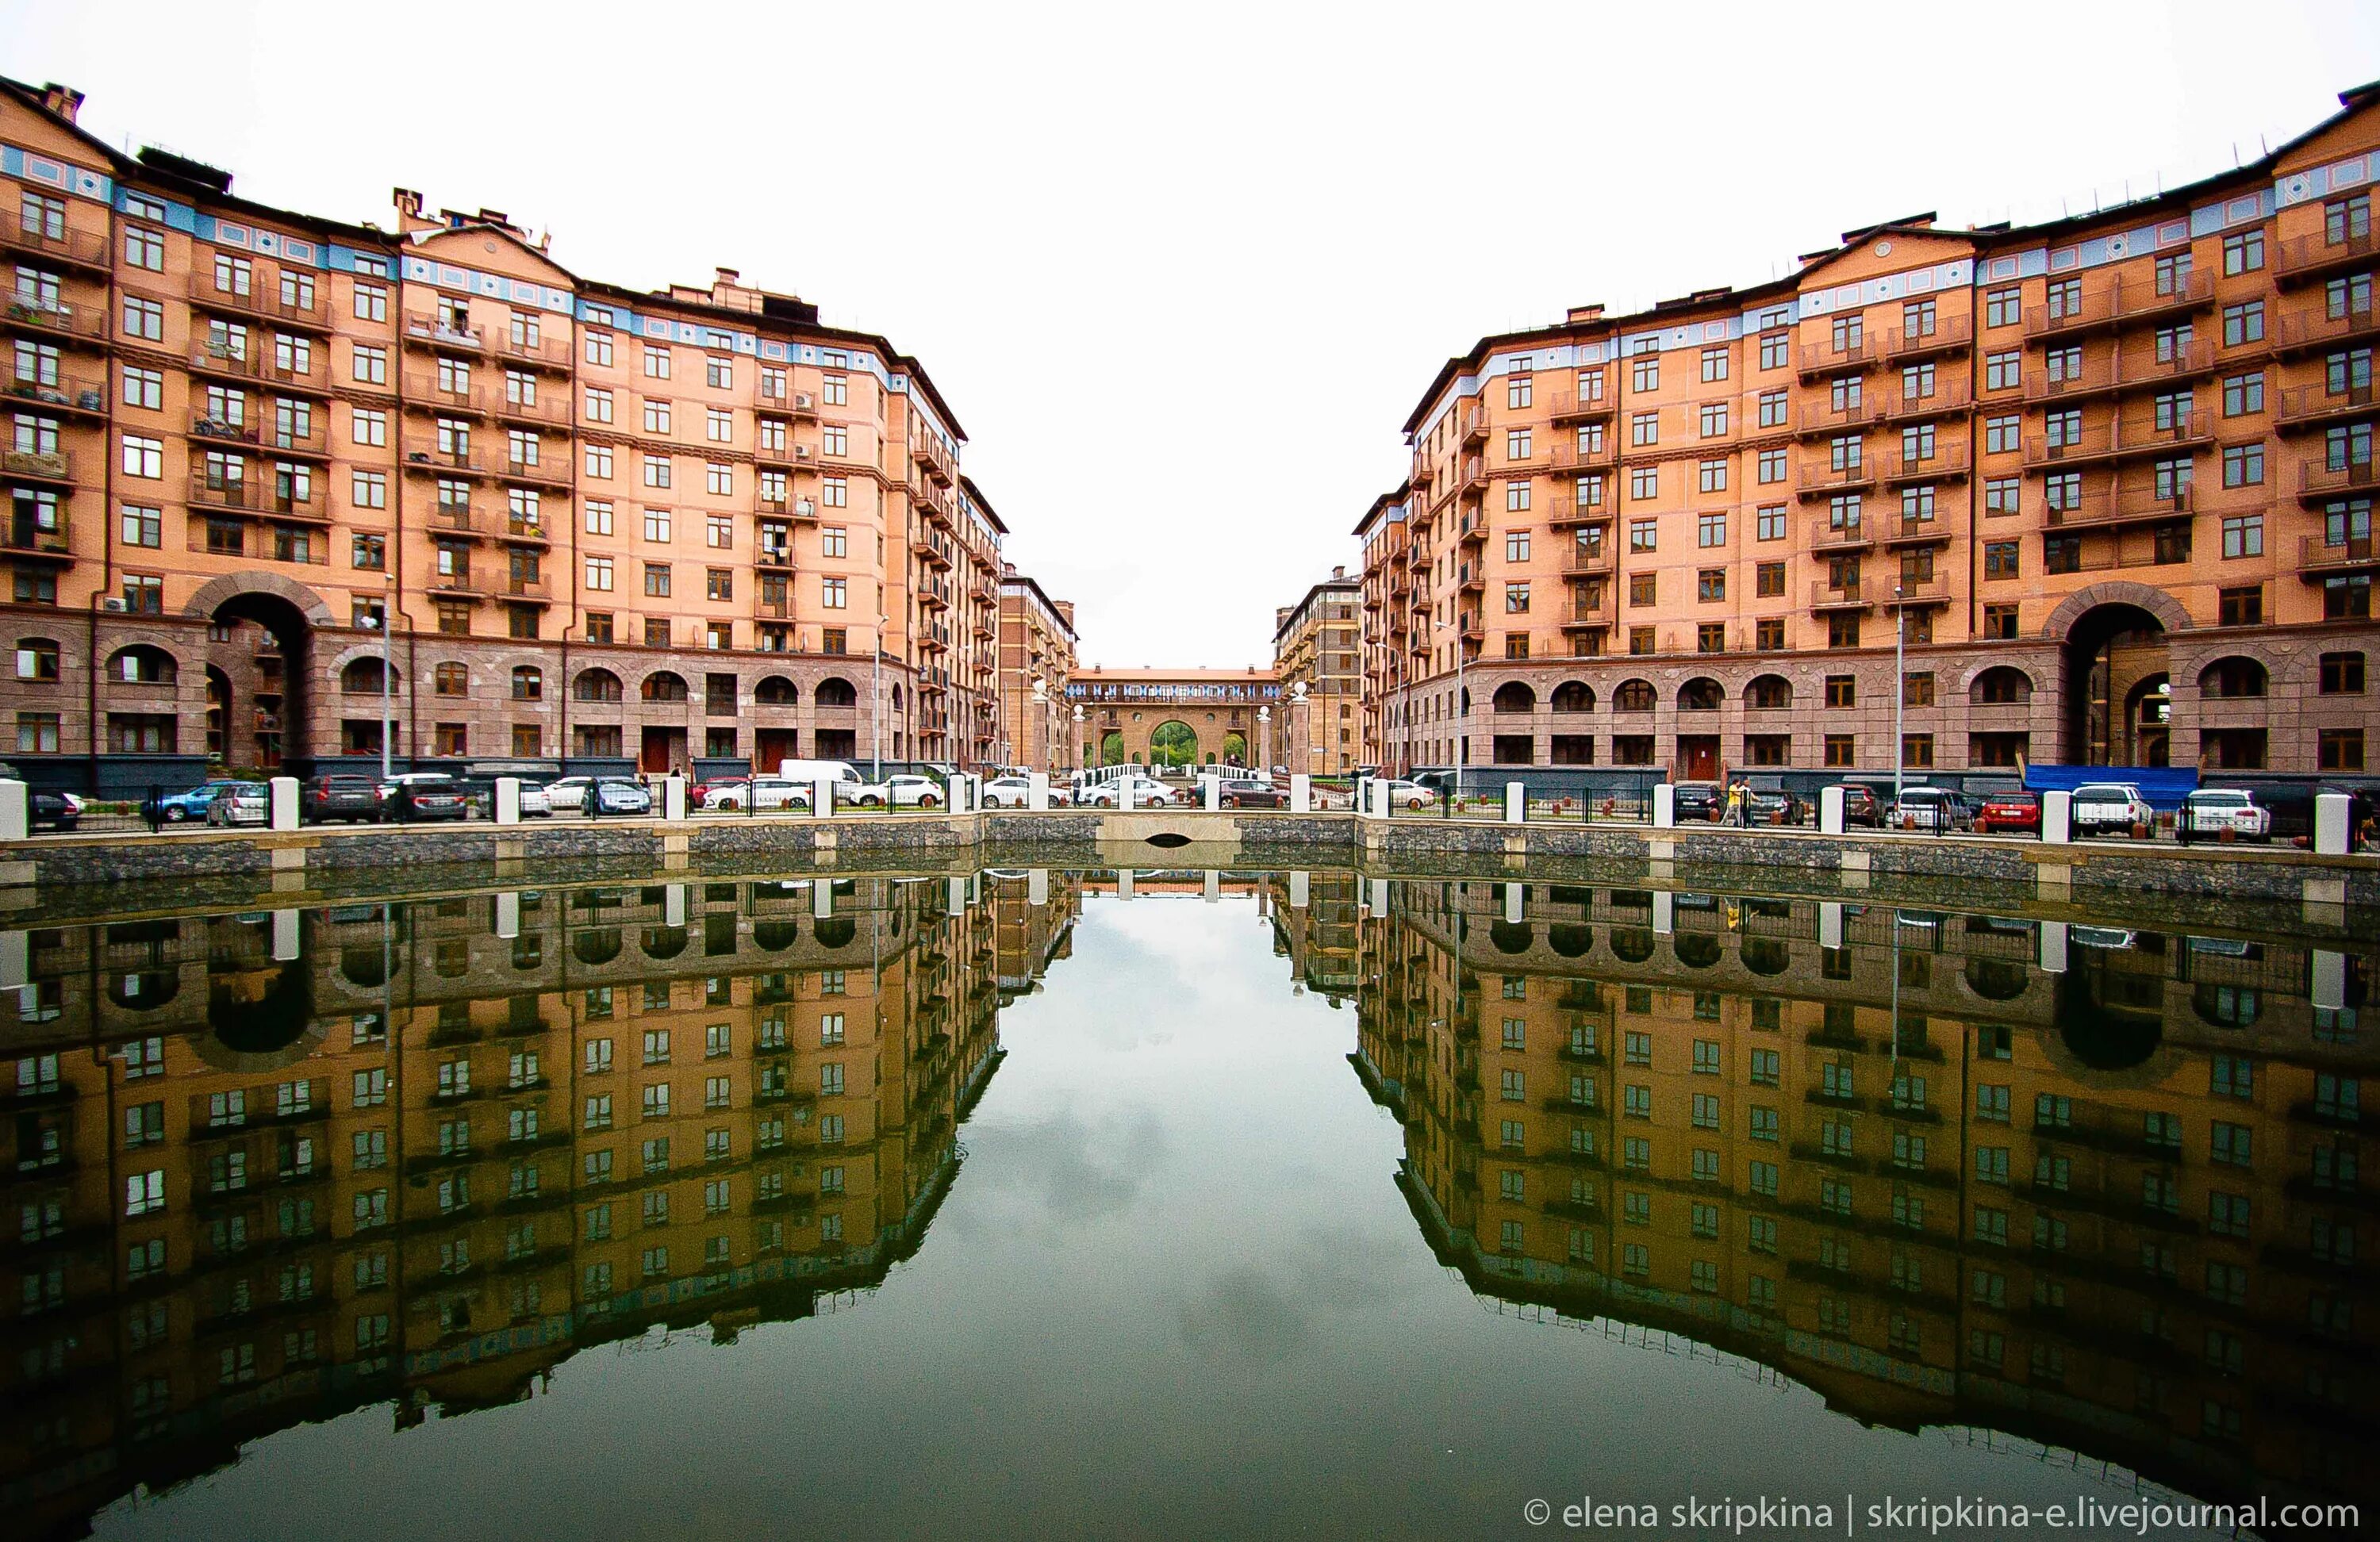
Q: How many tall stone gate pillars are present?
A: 4